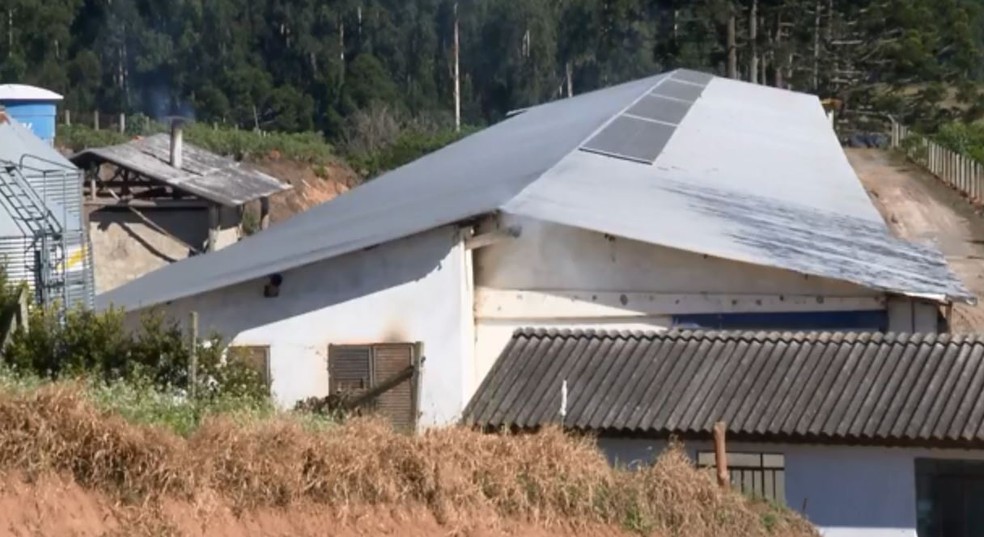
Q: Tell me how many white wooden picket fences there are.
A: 1